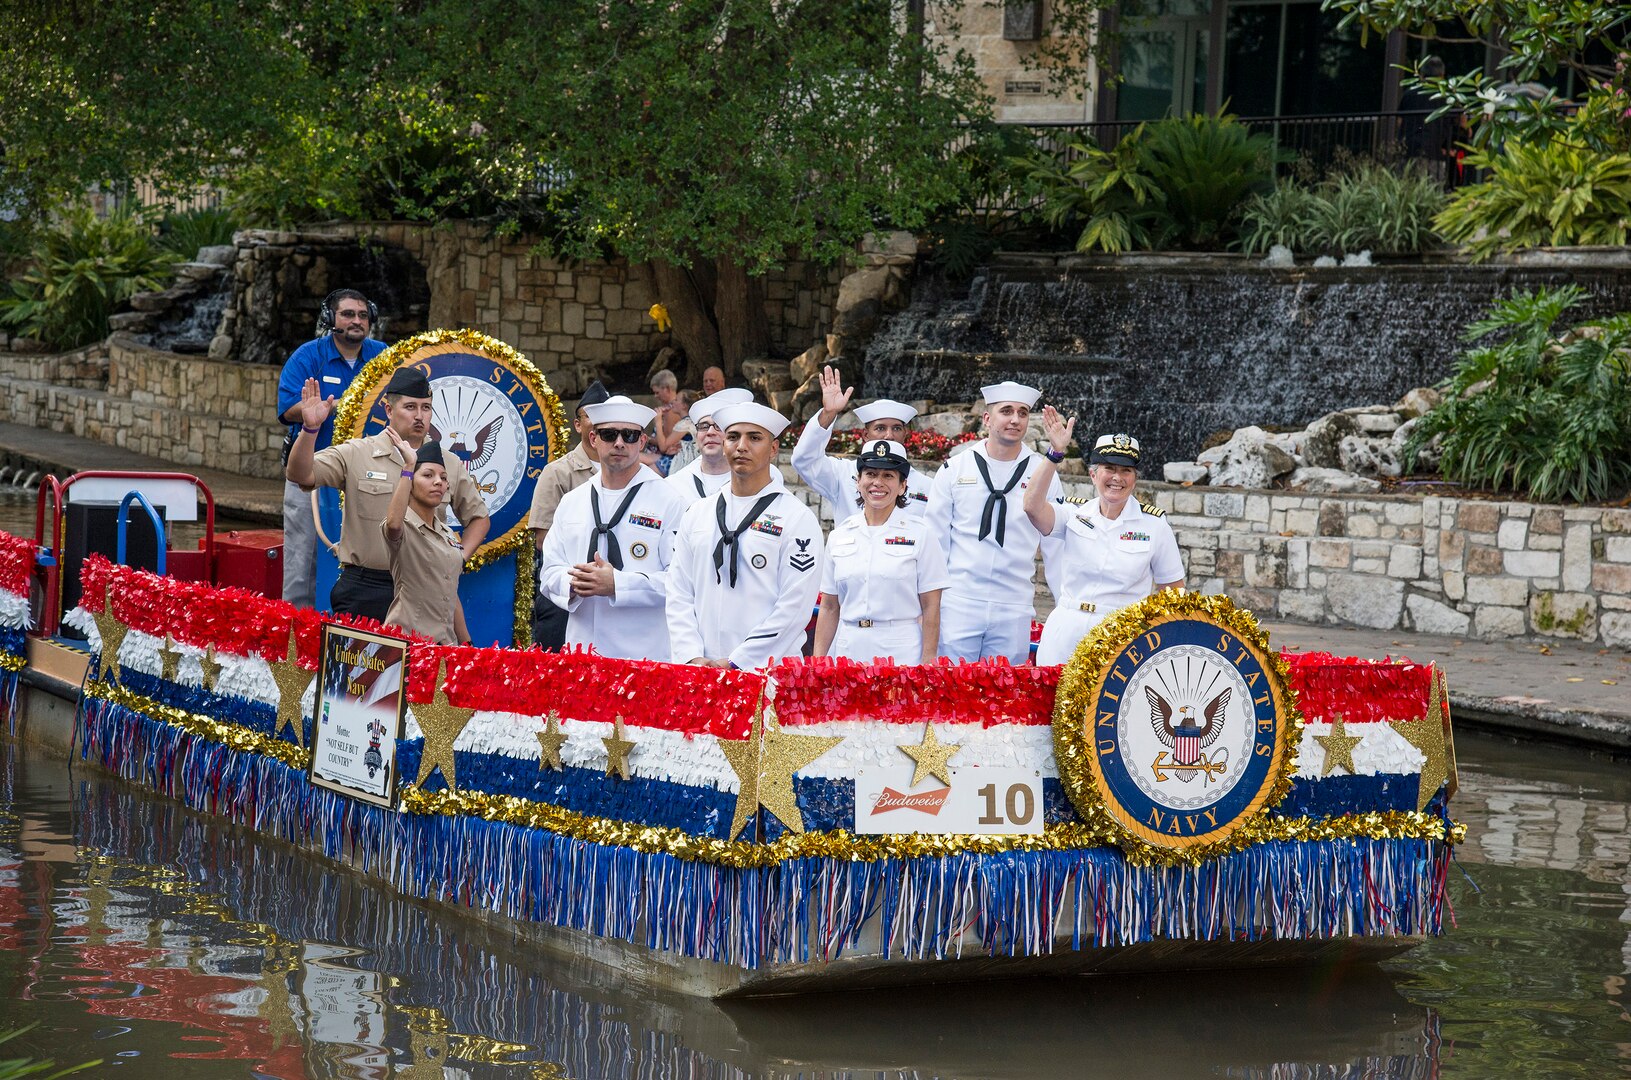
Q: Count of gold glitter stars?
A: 11